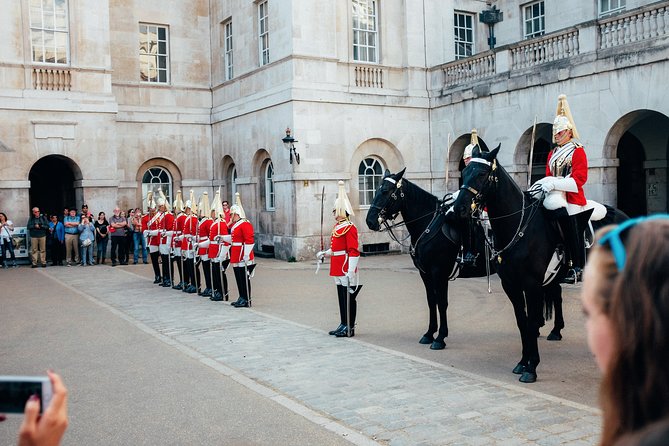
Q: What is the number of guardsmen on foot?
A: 8